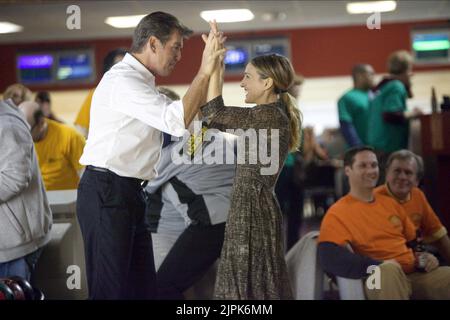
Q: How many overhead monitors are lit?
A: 5